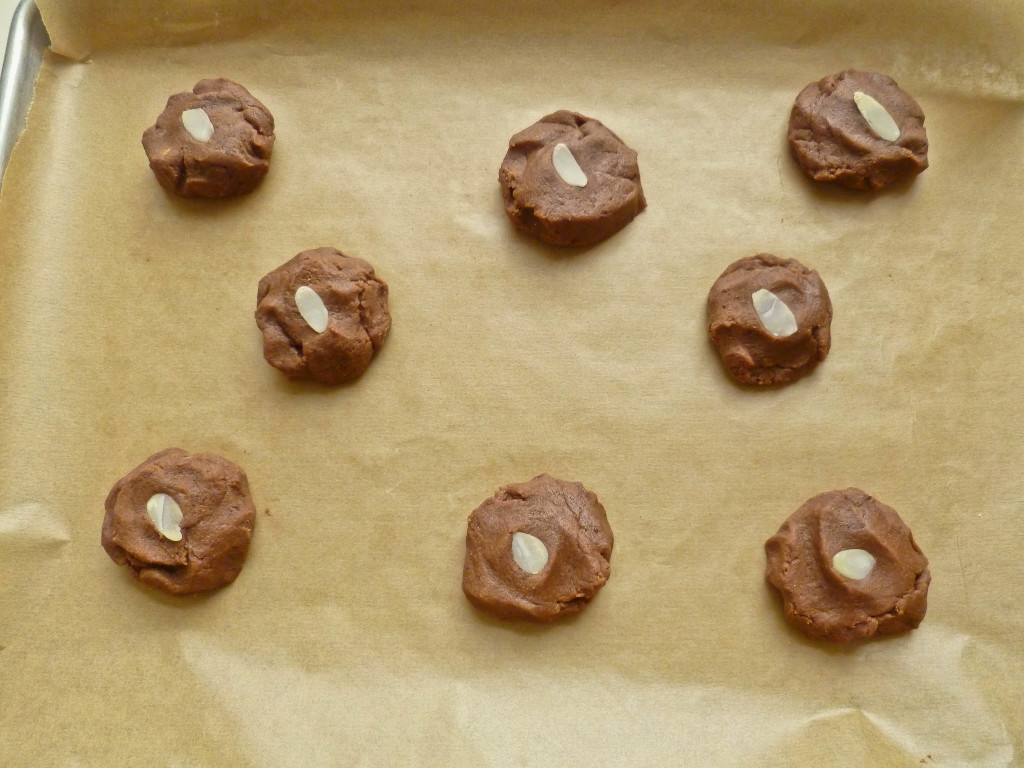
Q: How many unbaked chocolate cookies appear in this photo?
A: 8